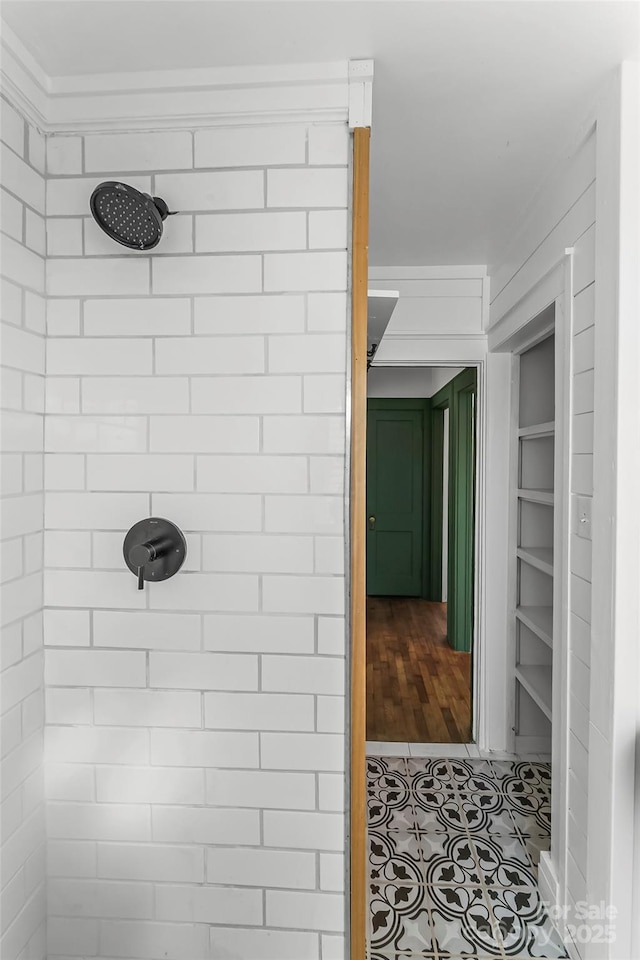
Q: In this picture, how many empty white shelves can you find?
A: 5